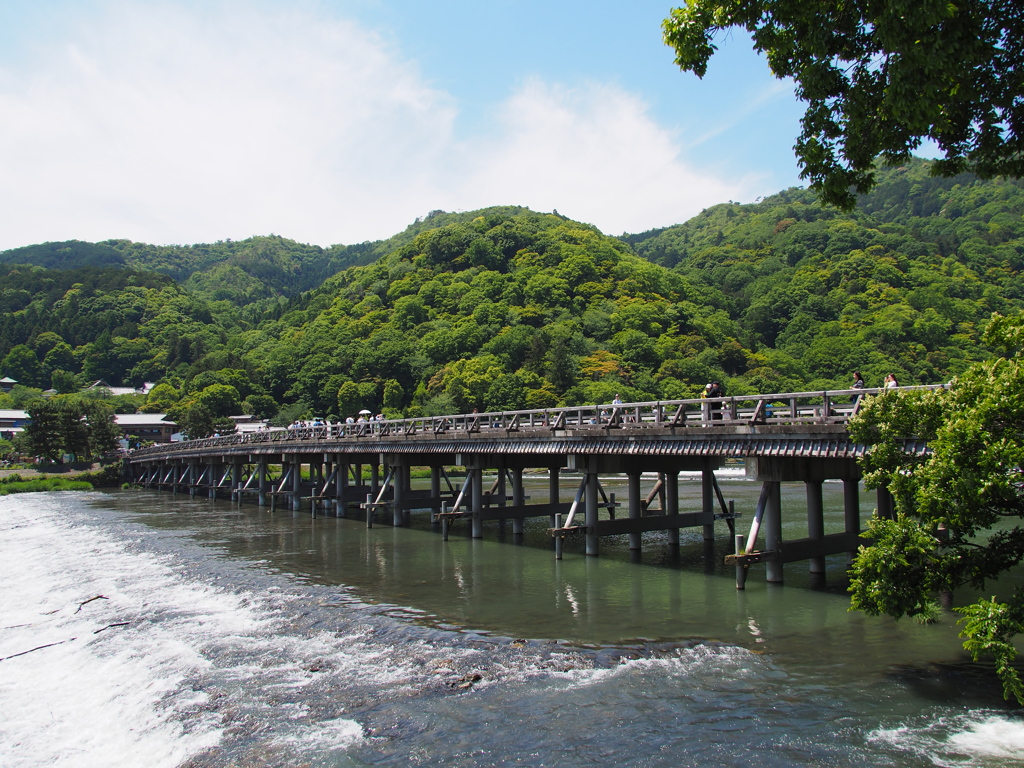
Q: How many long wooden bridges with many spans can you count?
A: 1